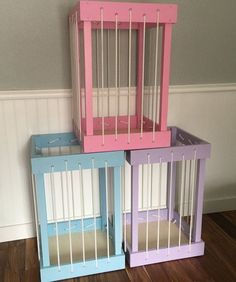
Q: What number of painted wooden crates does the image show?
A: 3